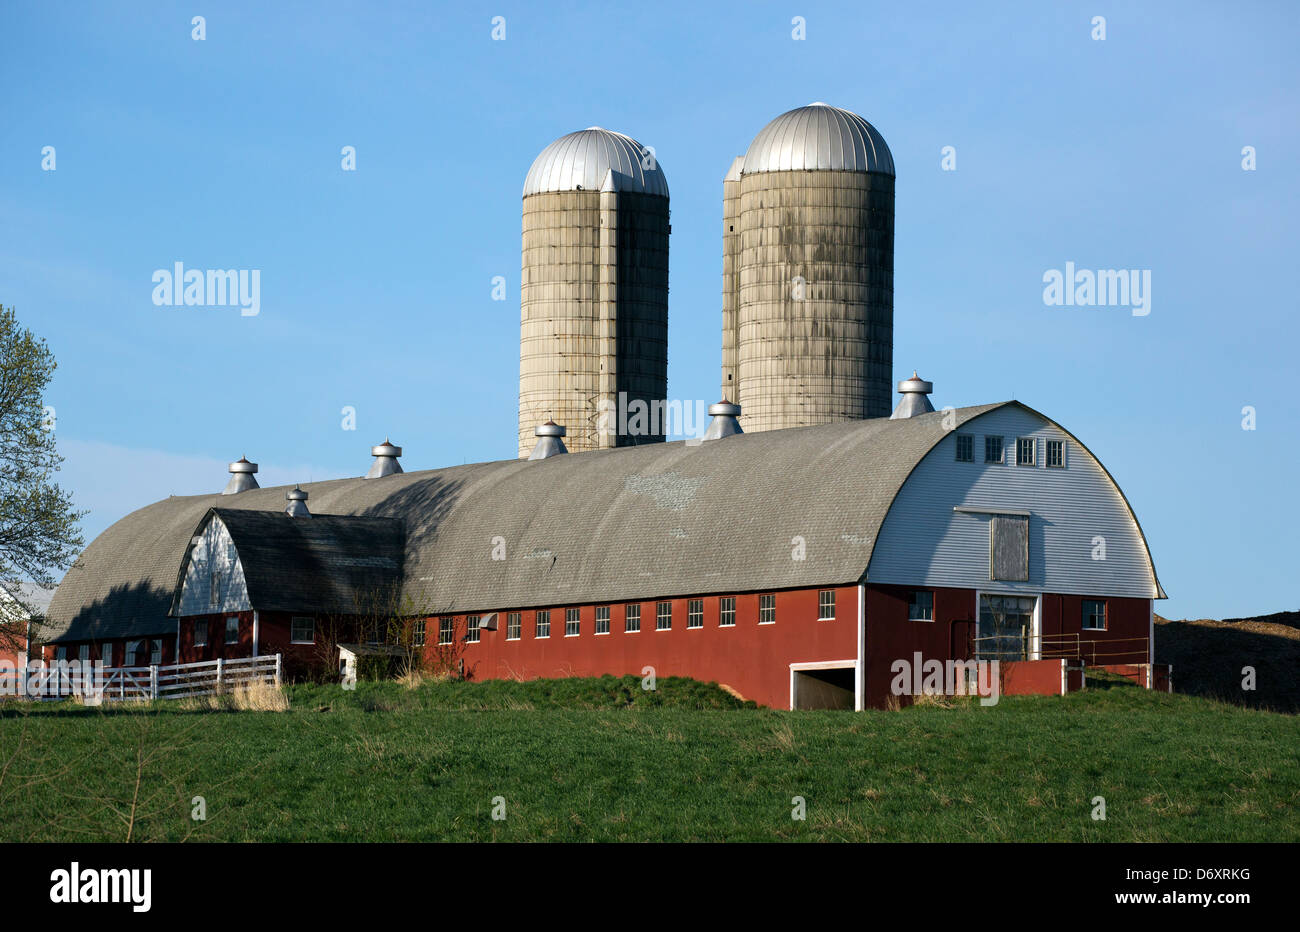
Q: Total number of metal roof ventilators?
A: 6